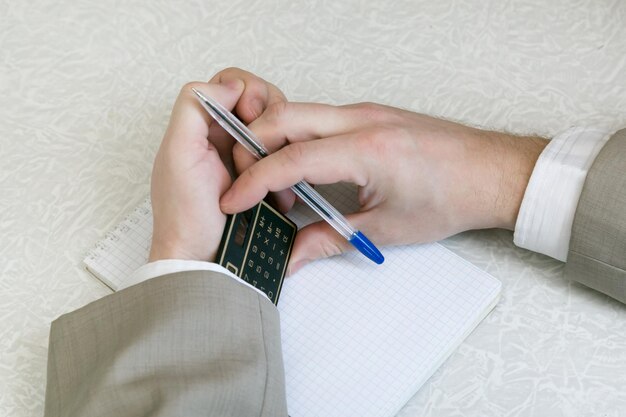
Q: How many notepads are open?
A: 1